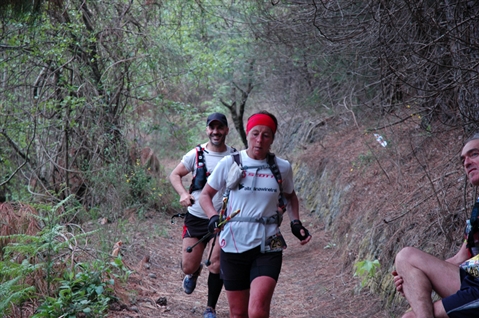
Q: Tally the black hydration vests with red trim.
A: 1